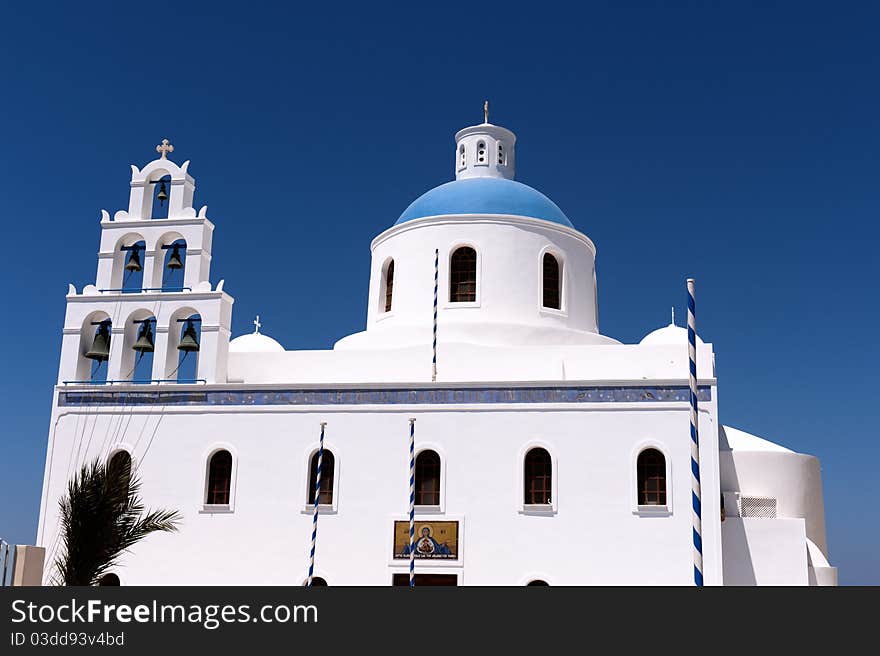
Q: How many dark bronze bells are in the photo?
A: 6